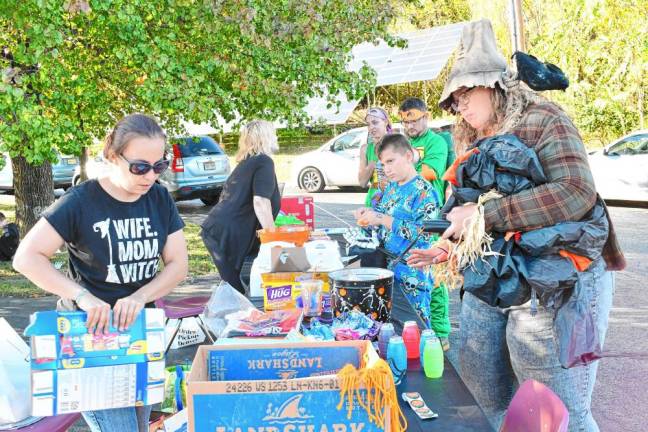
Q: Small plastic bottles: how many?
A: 5